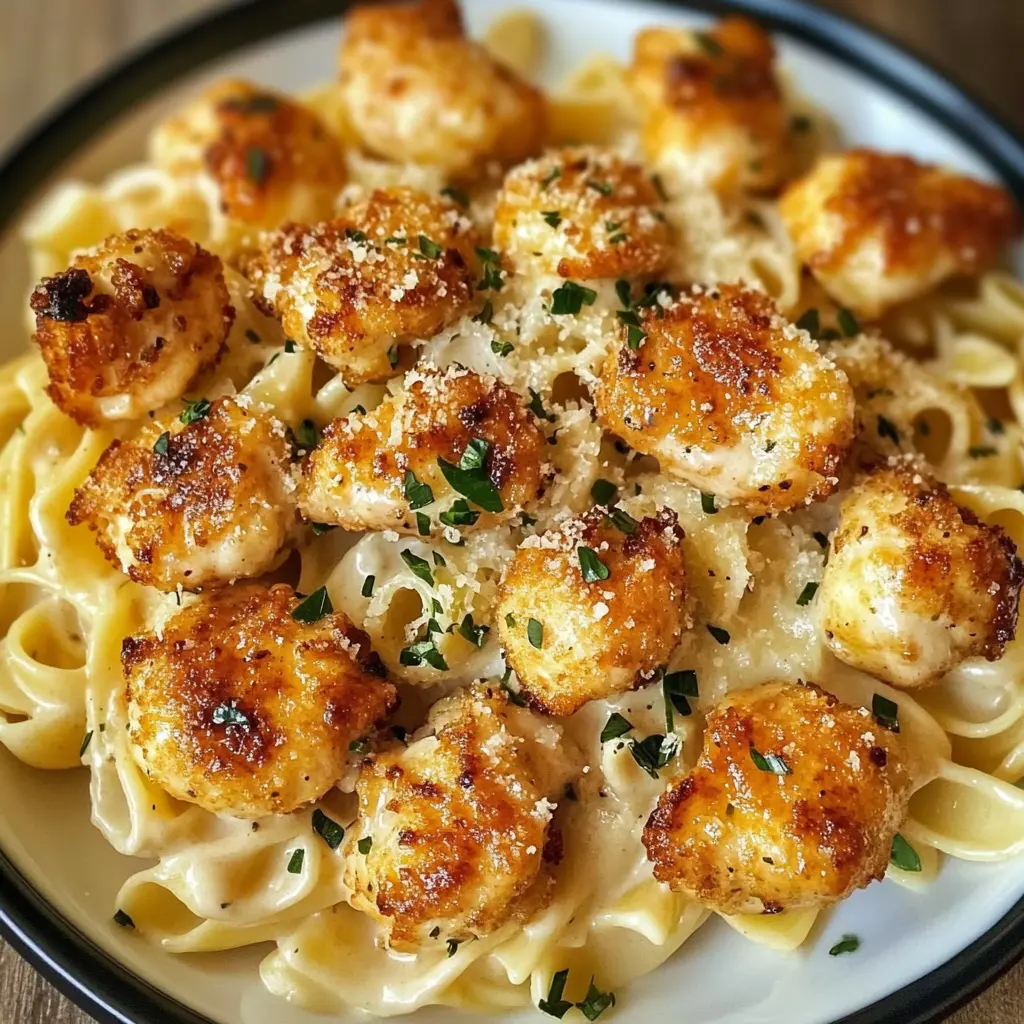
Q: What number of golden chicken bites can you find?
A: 15